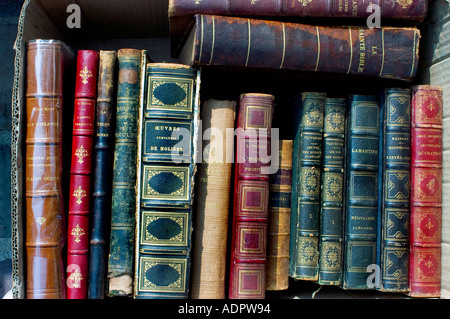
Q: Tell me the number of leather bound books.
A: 15